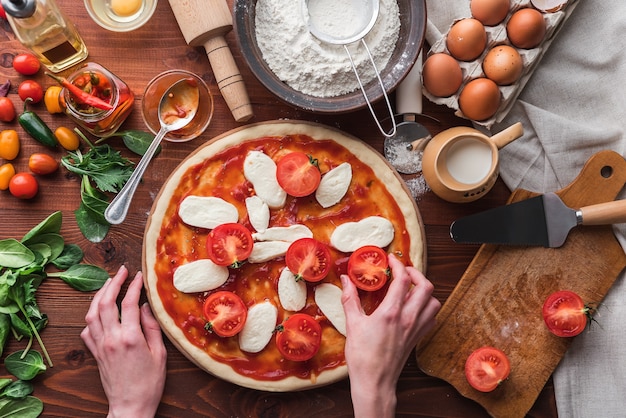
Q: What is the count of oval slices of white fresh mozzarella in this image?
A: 11